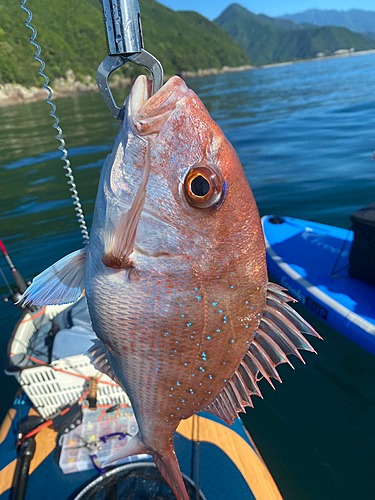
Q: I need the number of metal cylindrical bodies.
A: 1